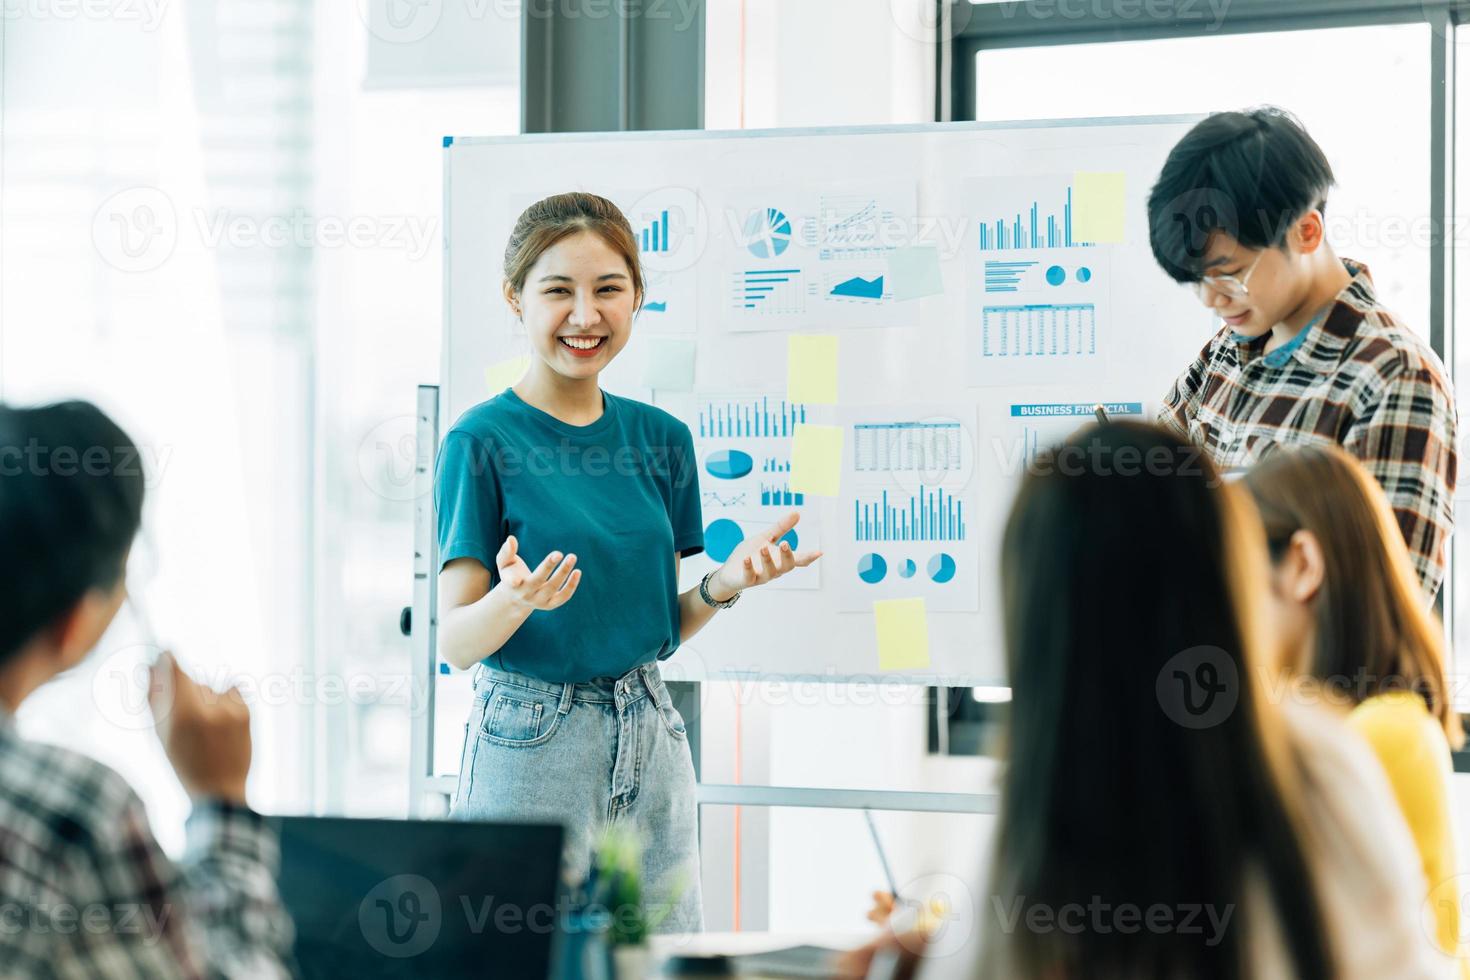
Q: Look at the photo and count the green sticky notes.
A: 2